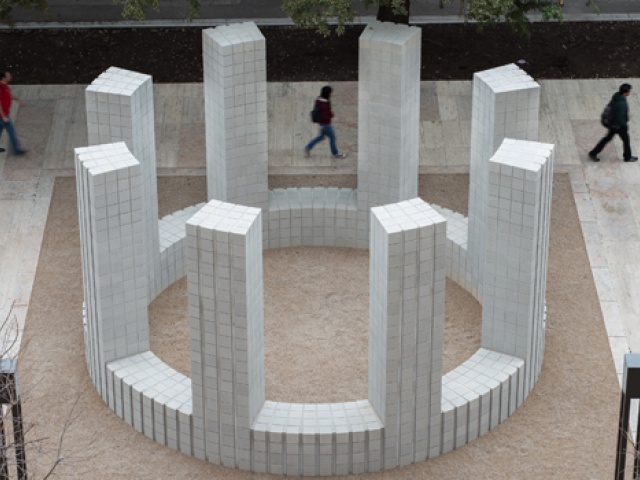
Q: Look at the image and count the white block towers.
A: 8